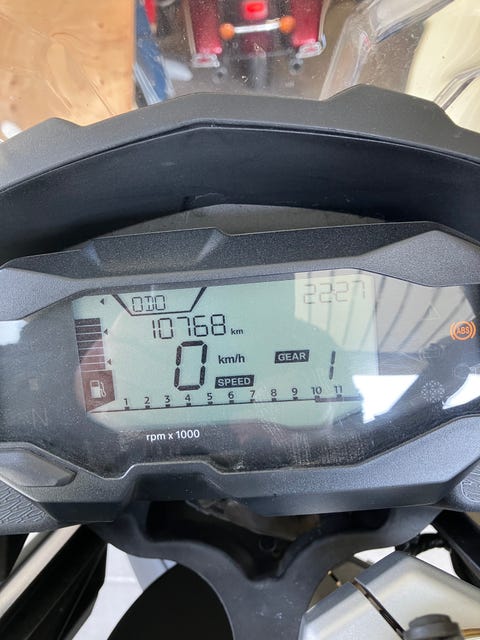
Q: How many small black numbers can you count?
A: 11